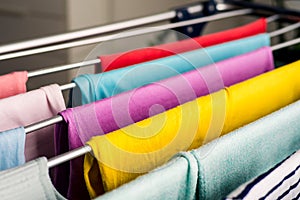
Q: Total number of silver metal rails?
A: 6